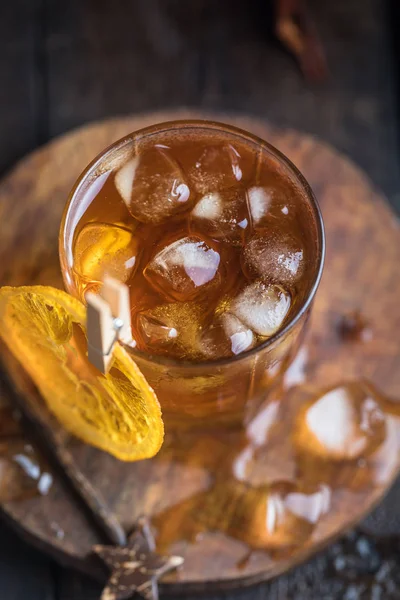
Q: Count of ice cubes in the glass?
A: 10